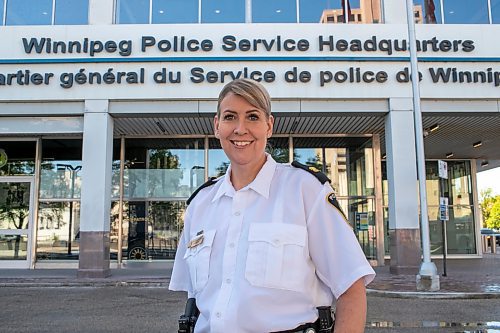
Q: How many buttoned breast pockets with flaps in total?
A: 2